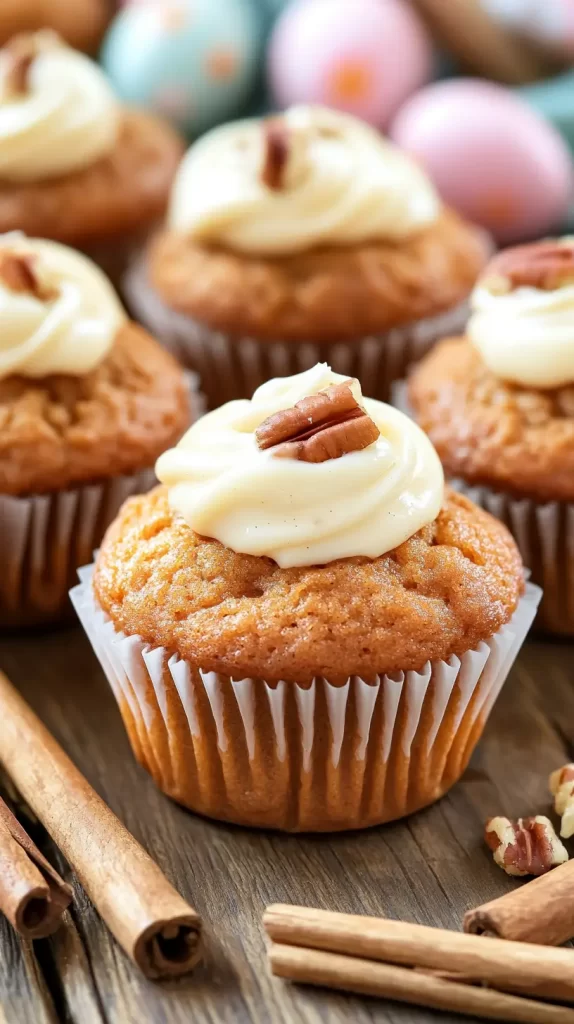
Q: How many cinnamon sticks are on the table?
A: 5